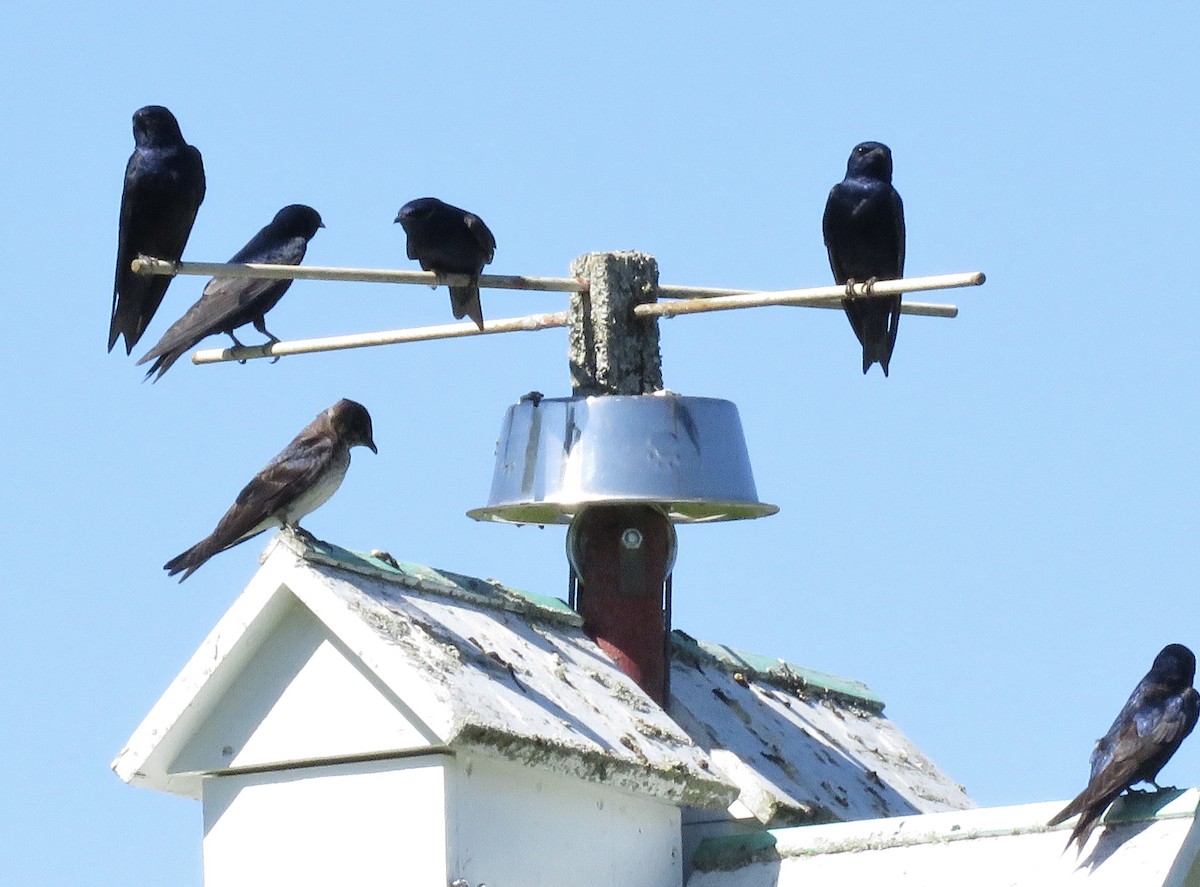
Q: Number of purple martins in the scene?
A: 6